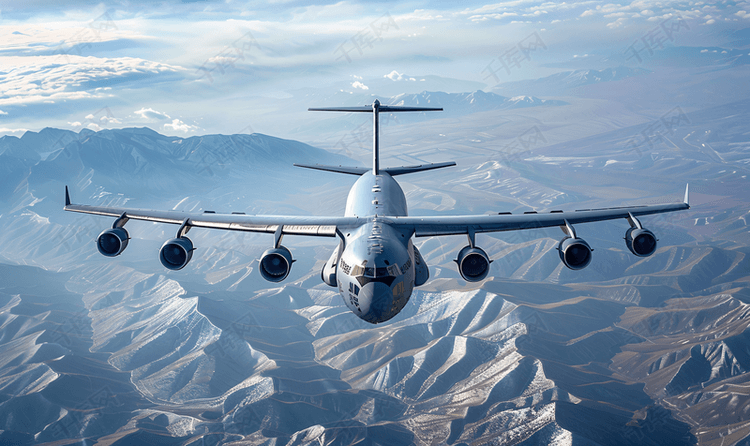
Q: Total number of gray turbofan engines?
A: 6